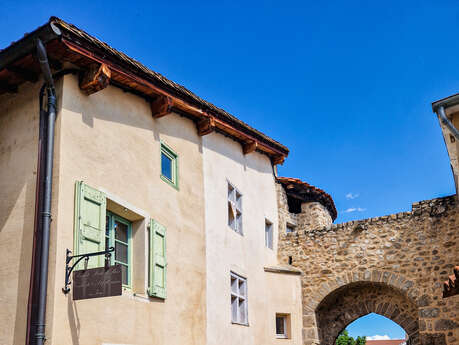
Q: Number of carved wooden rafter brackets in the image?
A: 5